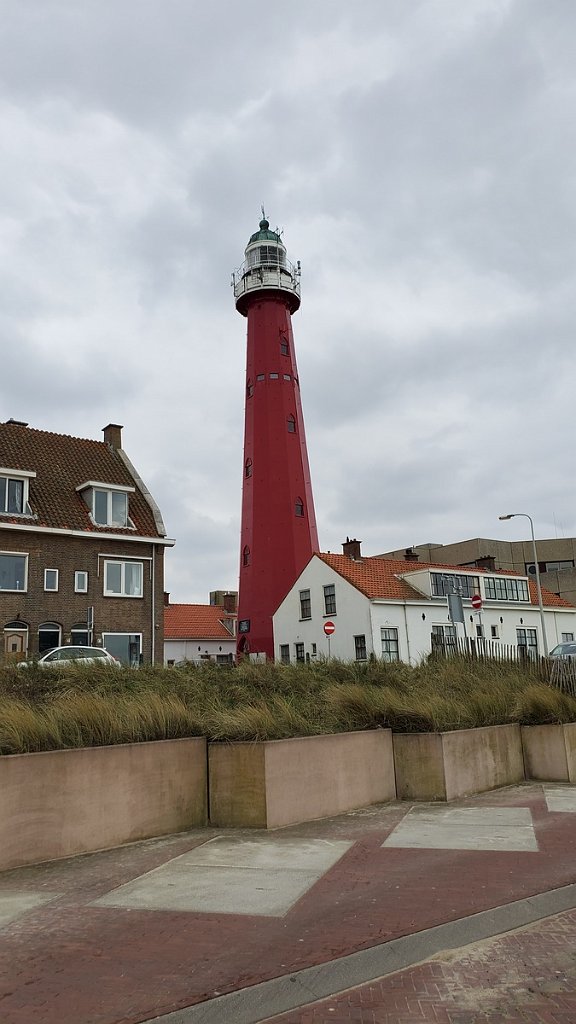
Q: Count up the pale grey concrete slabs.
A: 4